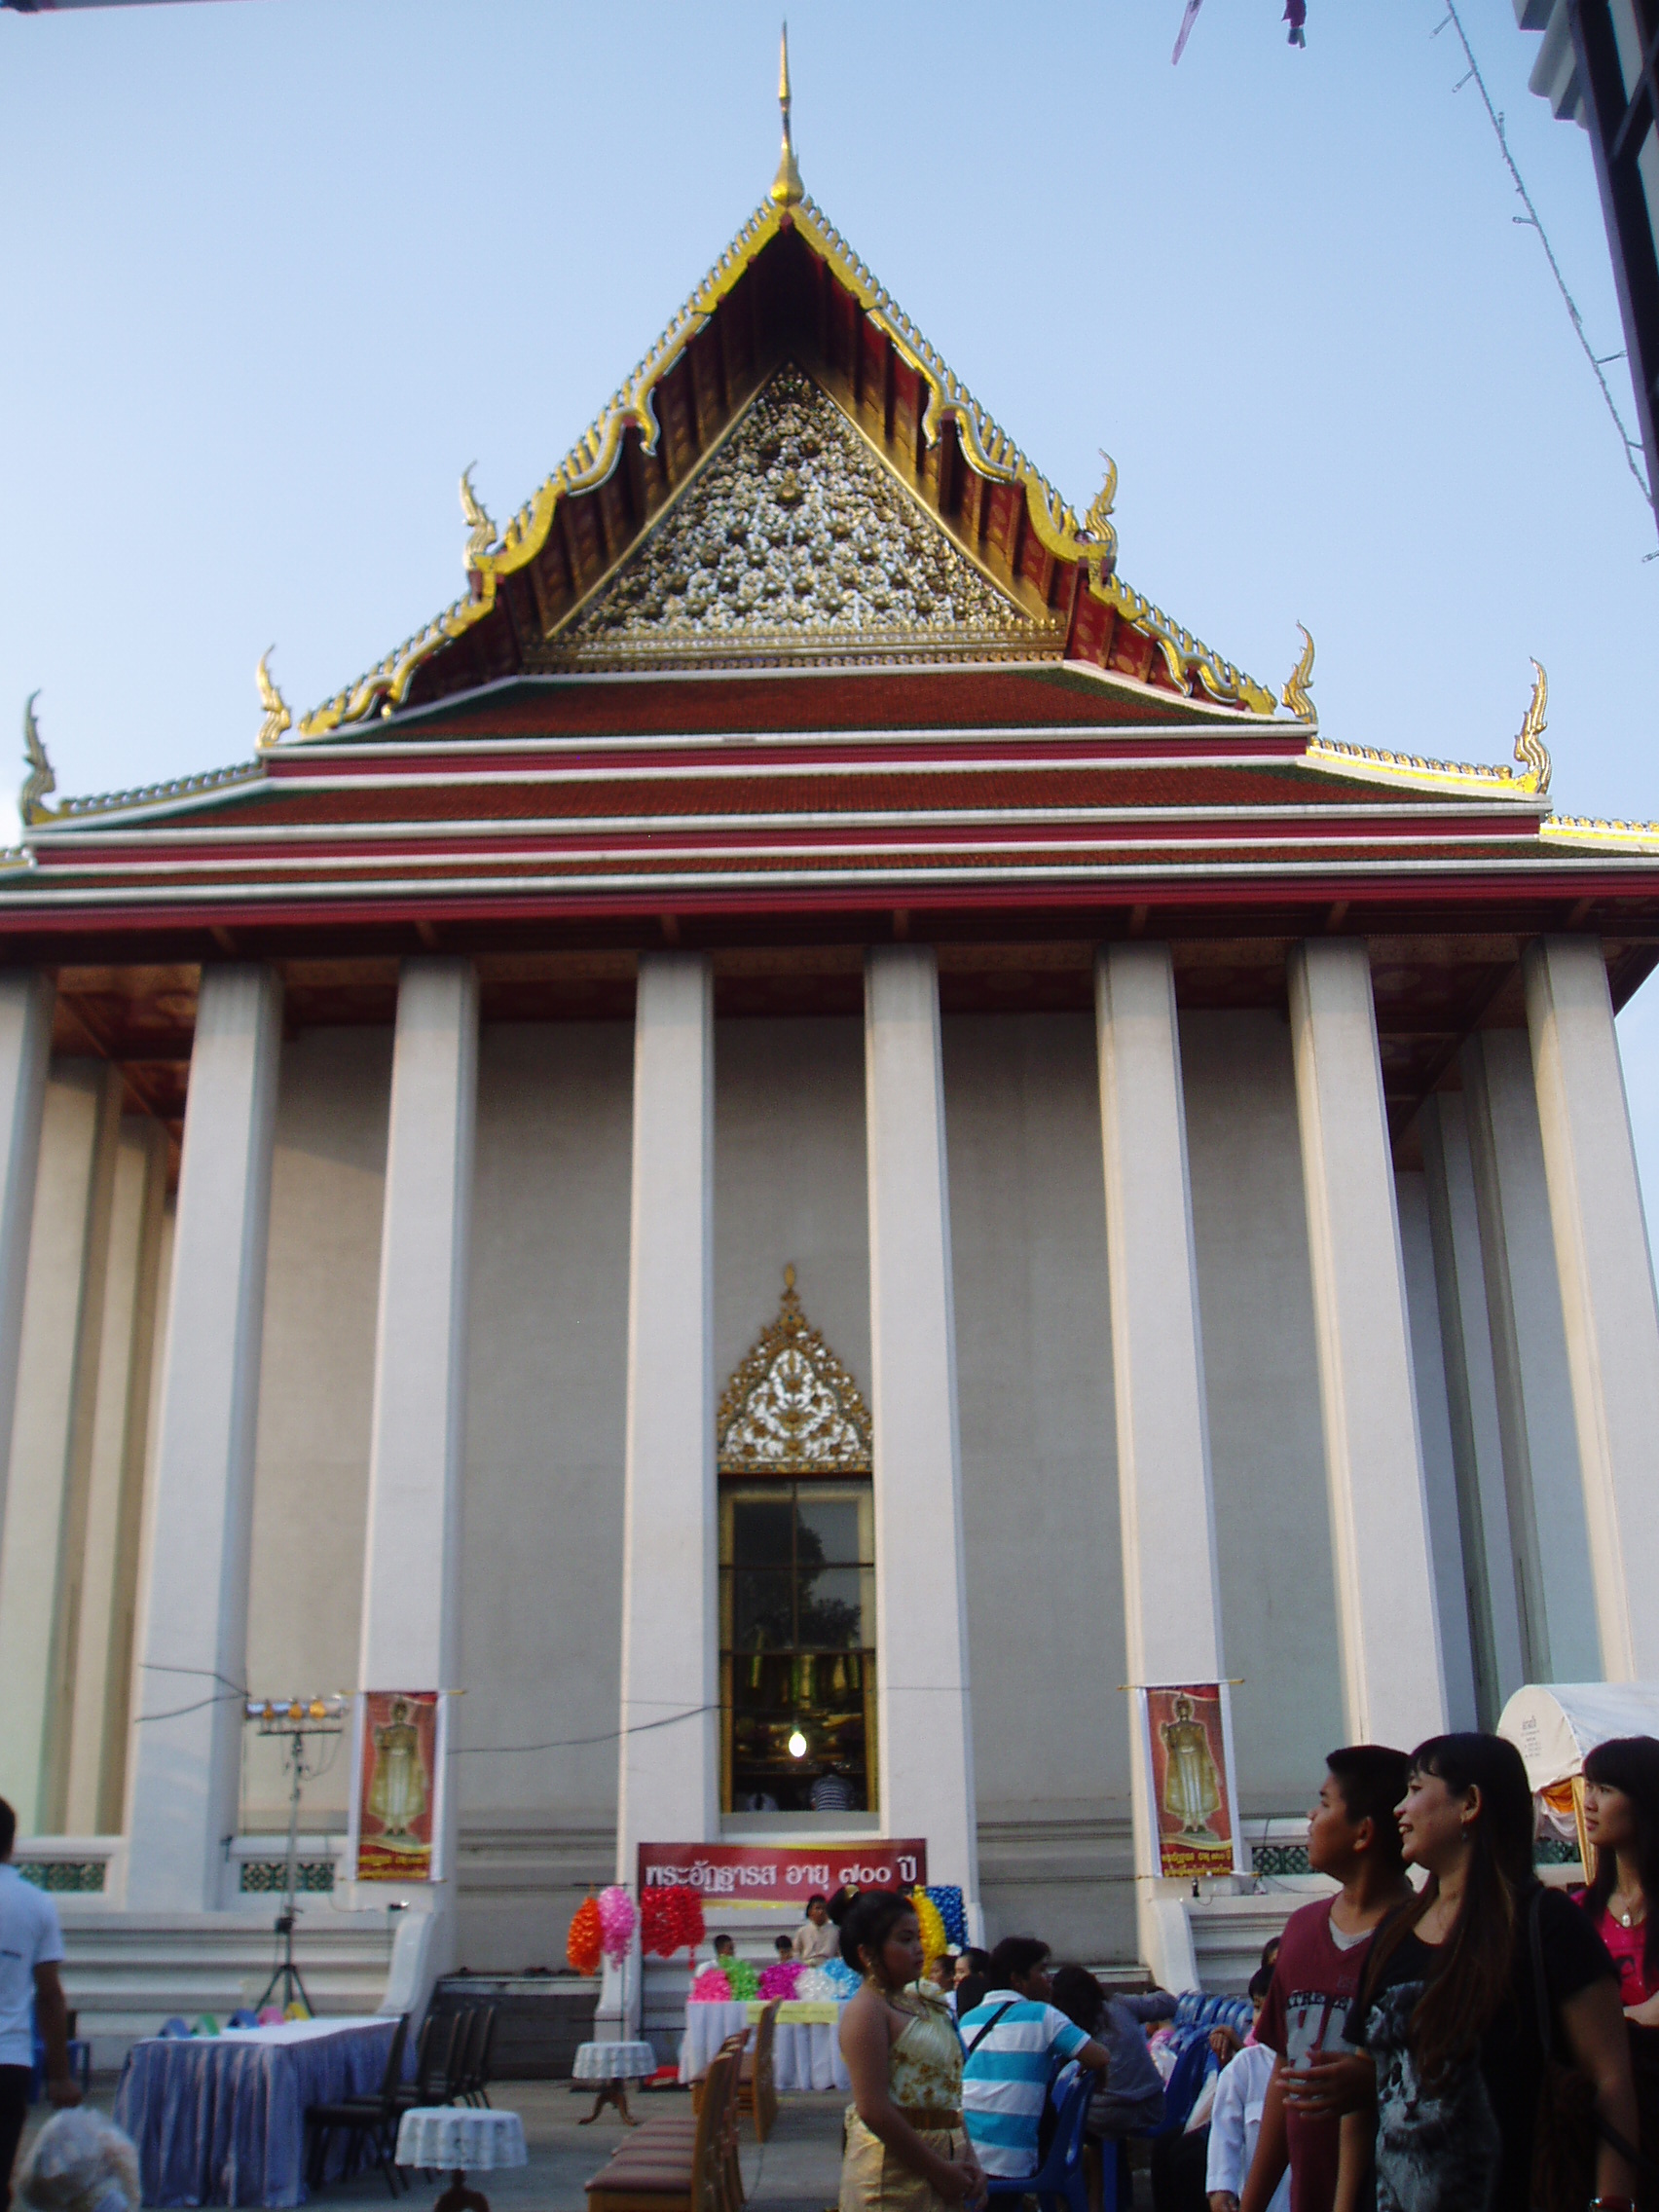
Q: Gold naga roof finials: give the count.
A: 6